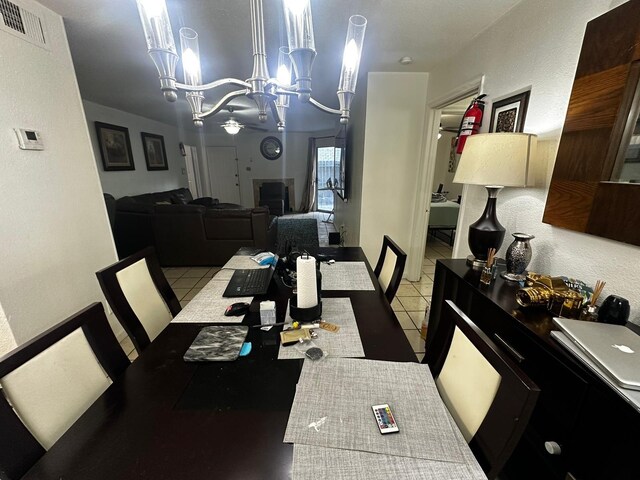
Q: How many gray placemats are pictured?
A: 6